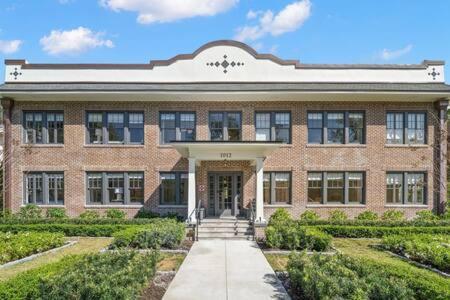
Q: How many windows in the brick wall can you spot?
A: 13